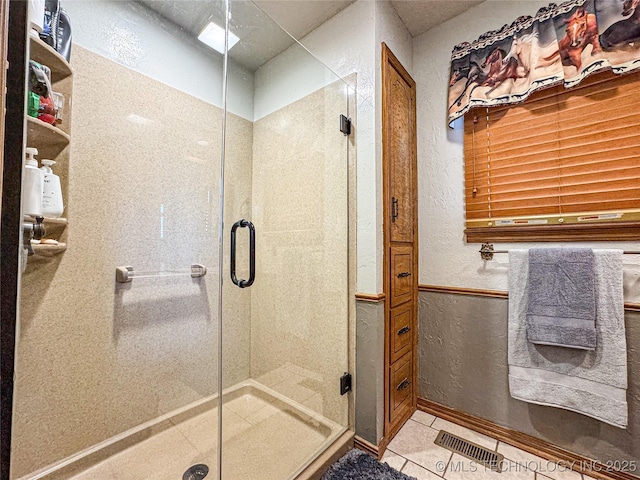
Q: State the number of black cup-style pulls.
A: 3